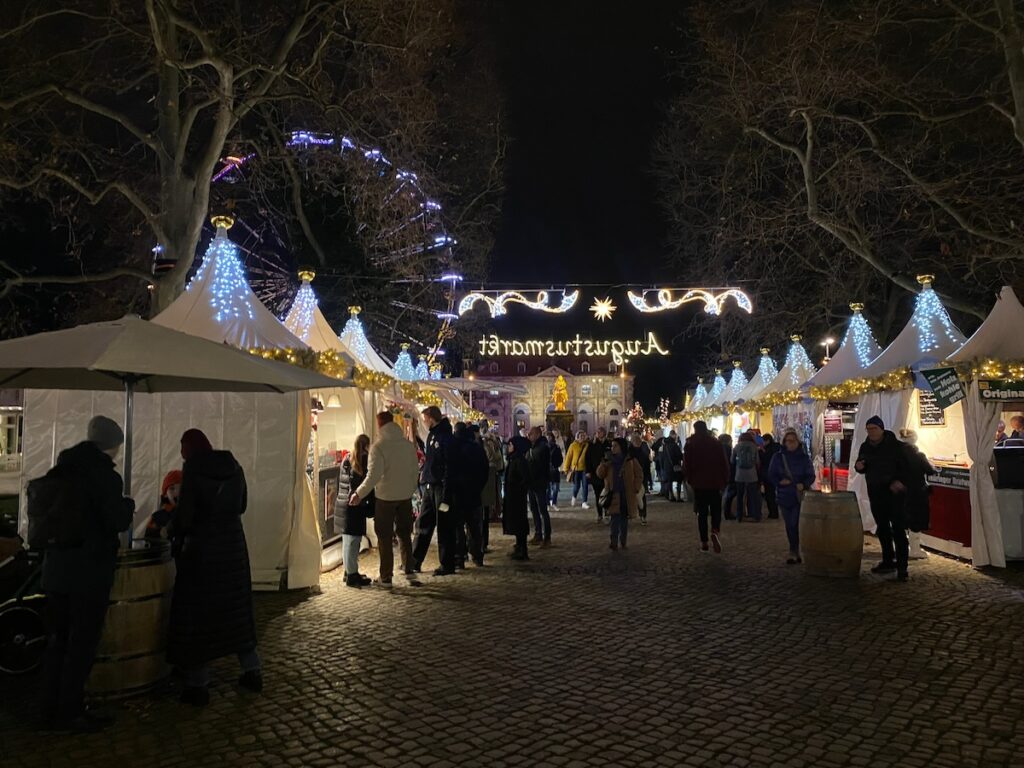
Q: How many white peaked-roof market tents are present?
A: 14